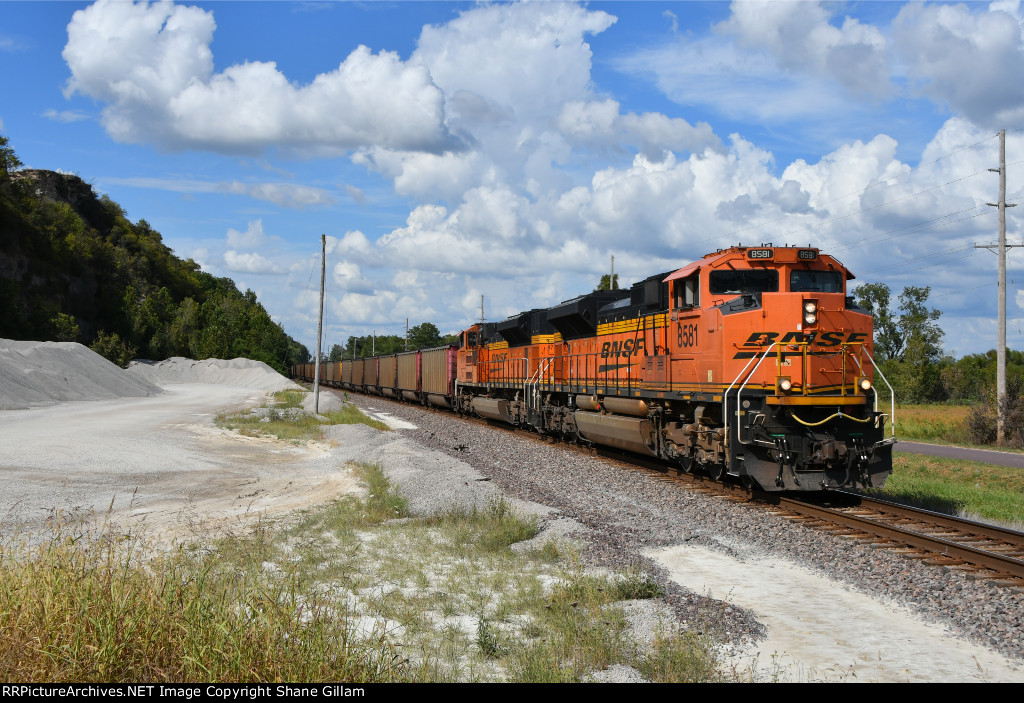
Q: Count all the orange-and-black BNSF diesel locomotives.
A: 2